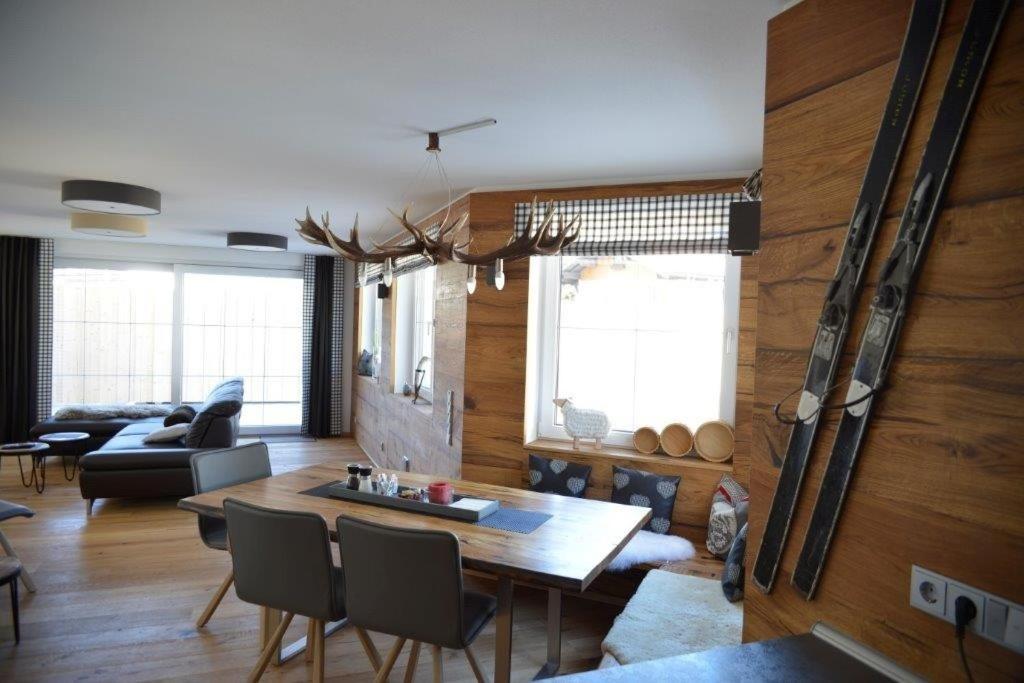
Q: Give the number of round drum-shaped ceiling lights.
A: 3